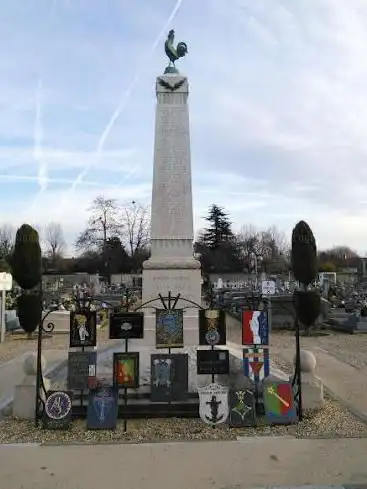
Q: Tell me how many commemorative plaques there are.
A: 15